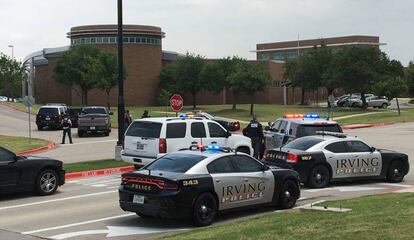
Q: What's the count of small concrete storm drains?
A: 1